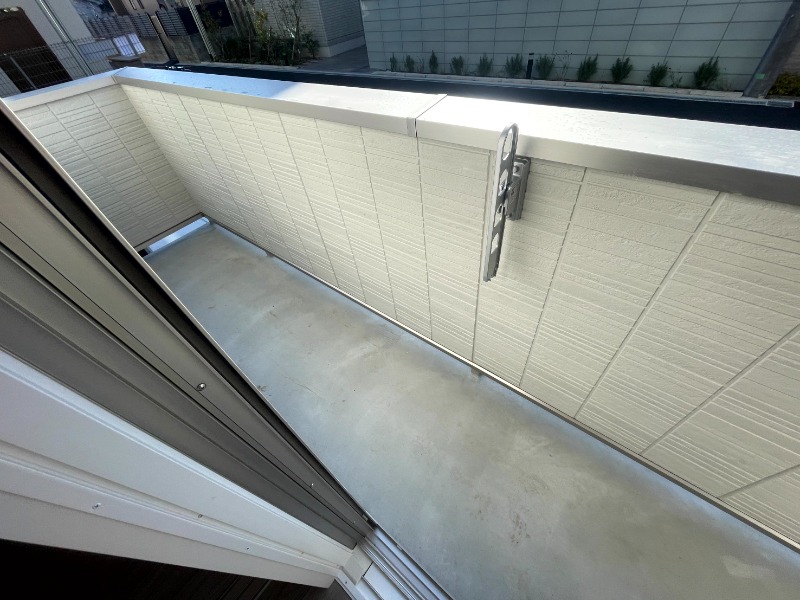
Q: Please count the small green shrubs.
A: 11